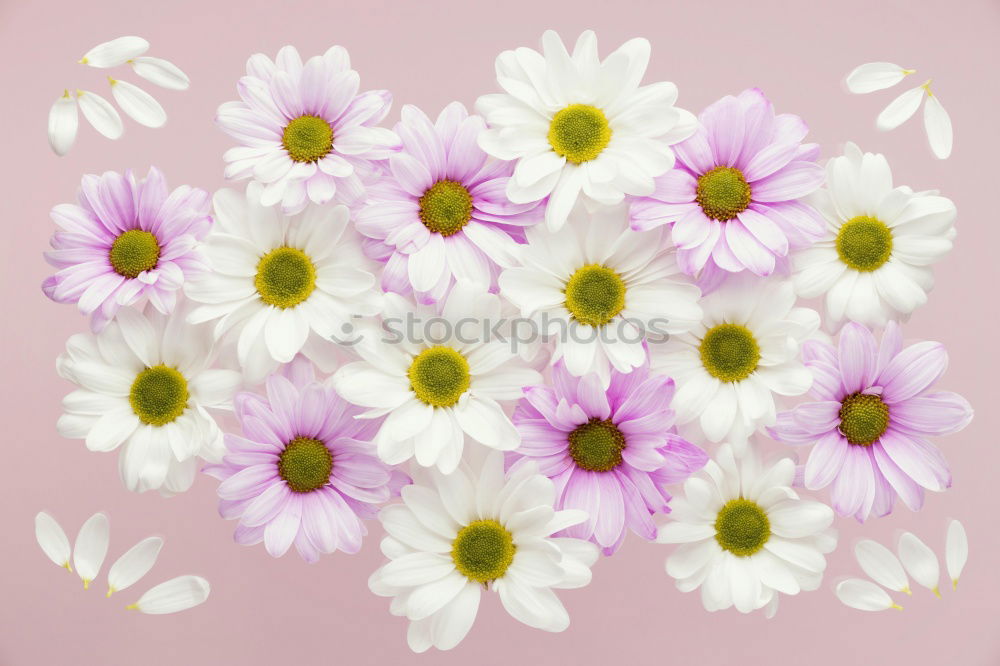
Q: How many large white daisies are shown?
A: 9